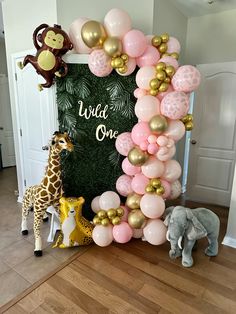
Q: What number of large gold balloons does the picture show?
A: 6